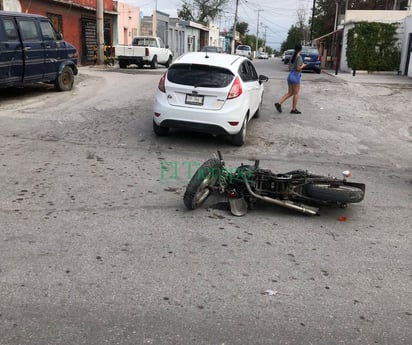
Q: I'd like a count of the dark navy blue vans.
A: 1